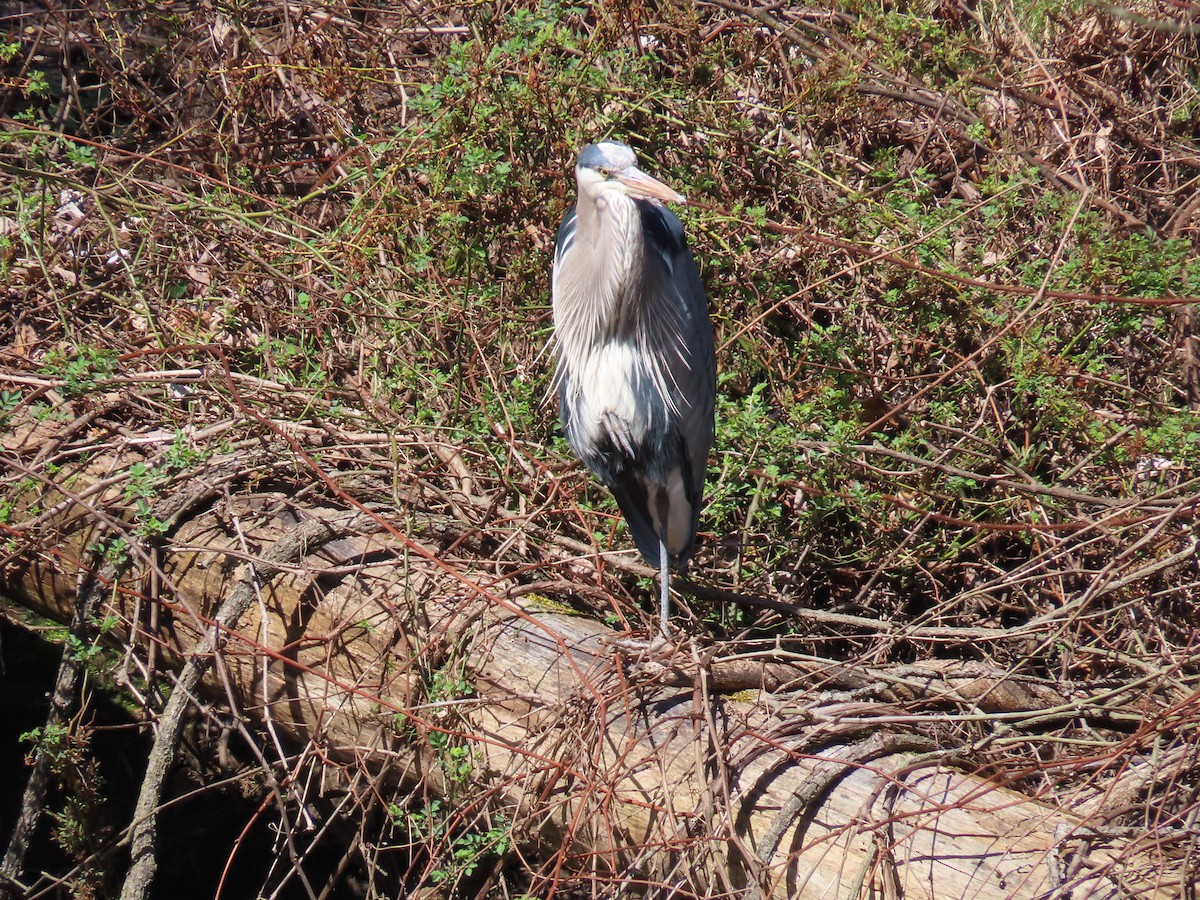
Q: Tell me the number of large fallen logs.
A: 1